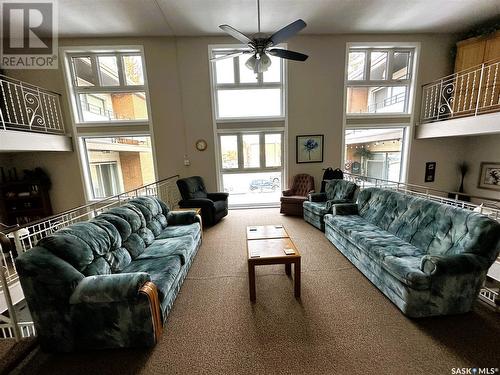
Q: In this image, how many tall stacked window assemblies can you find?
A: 3